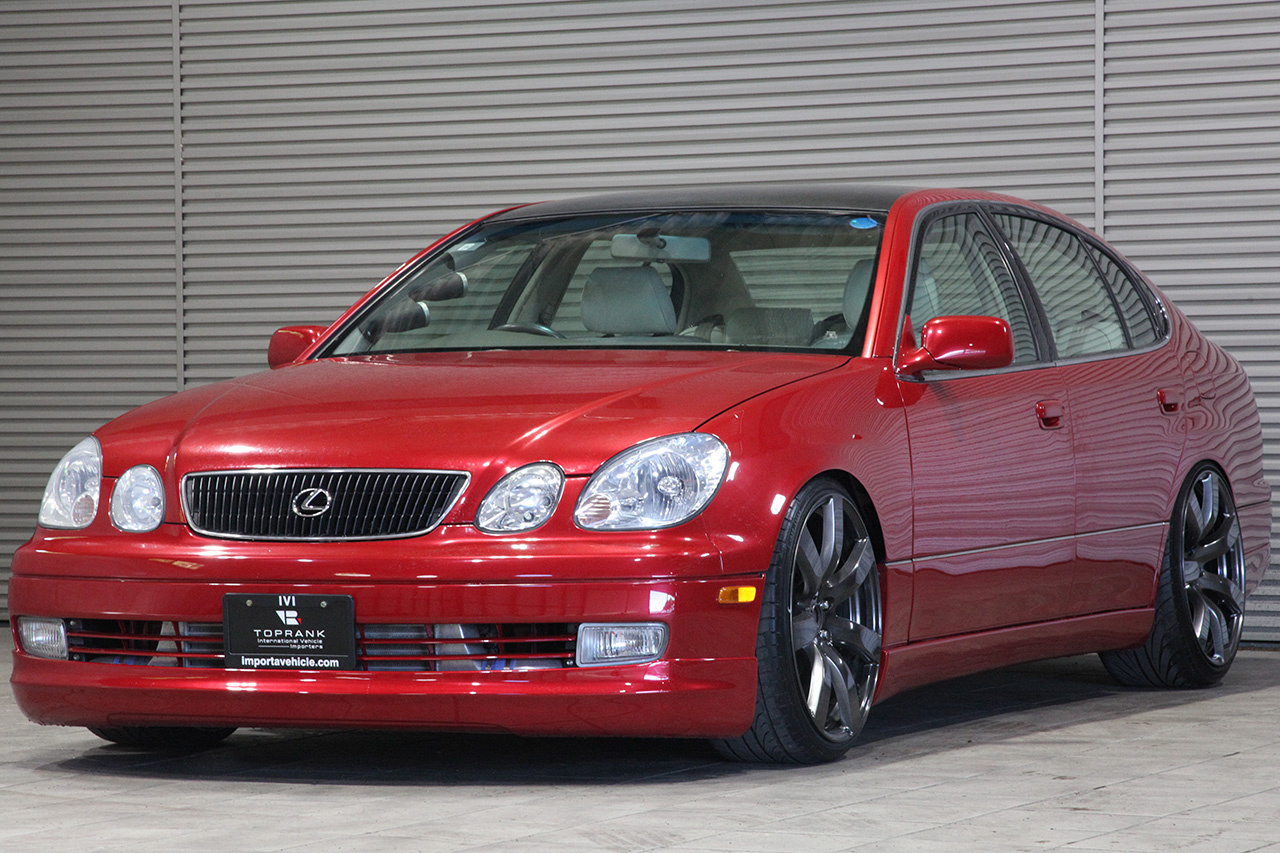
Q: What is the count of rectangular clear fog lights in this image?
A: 2